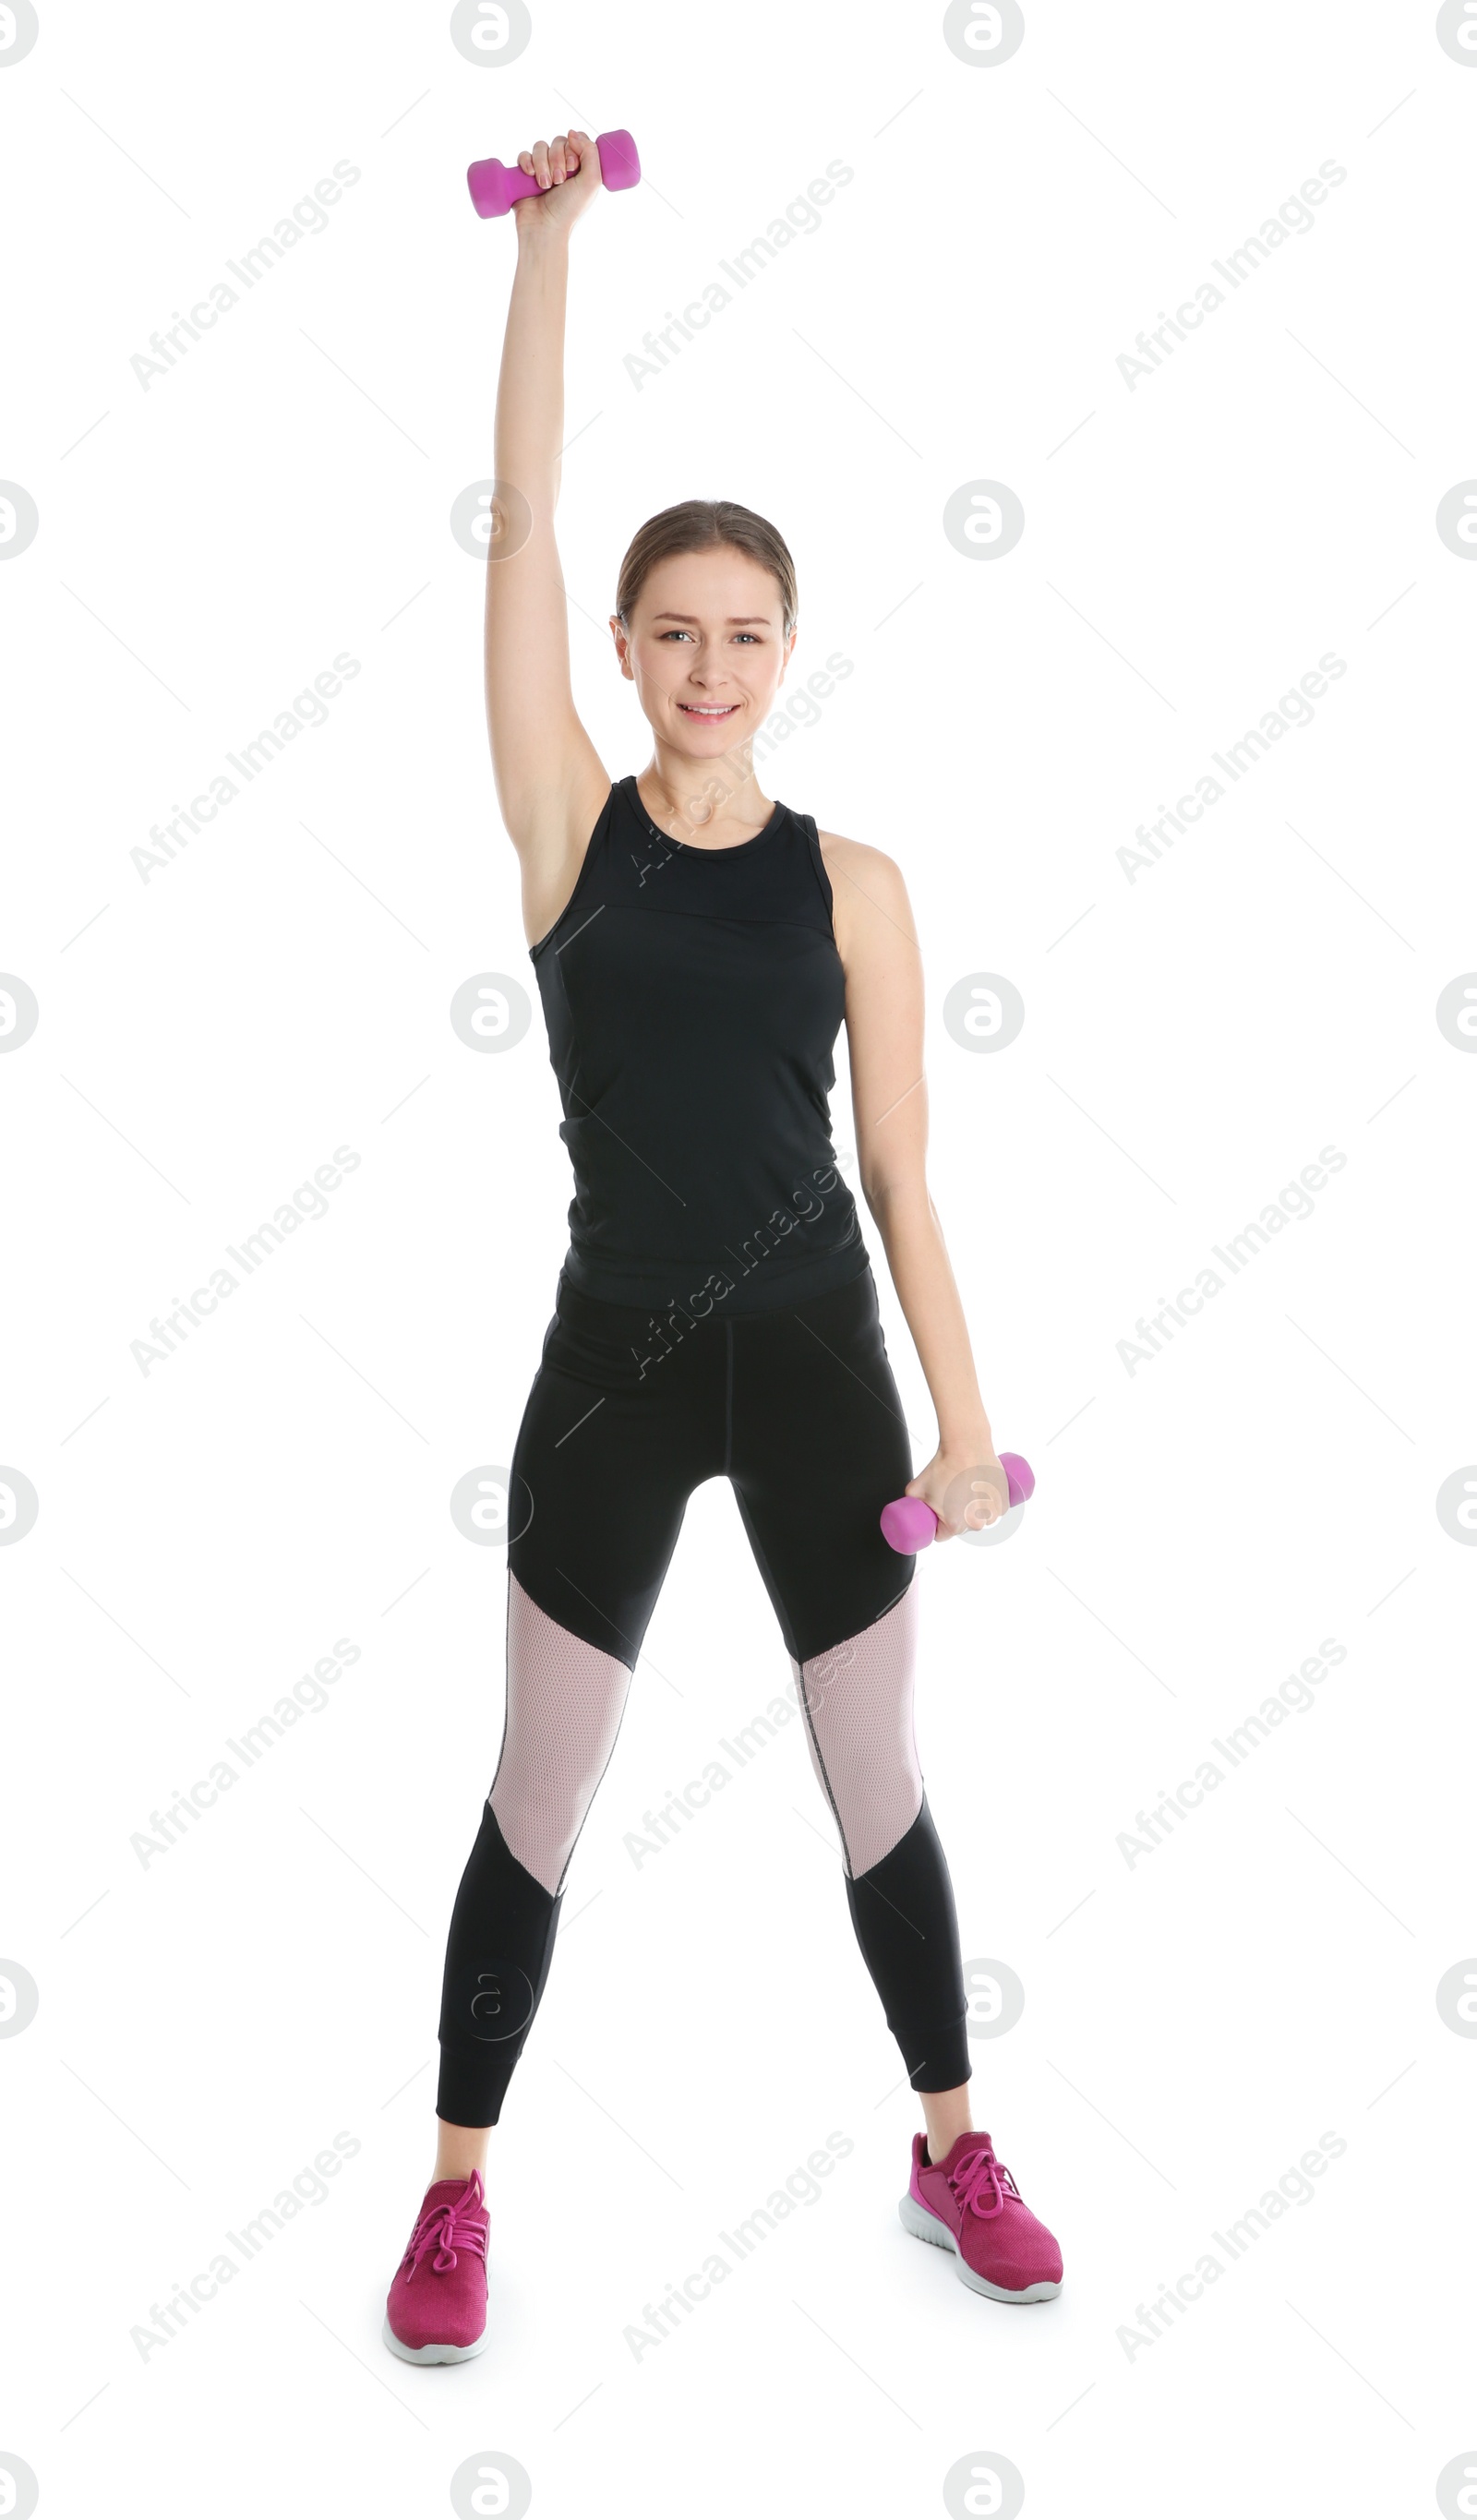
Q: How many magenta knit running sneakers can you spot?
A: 2